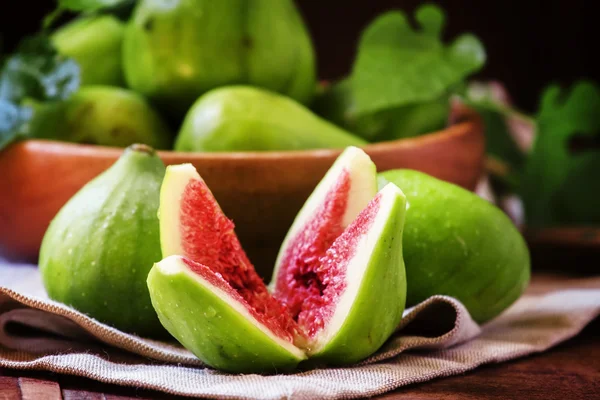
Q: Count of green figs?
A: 7